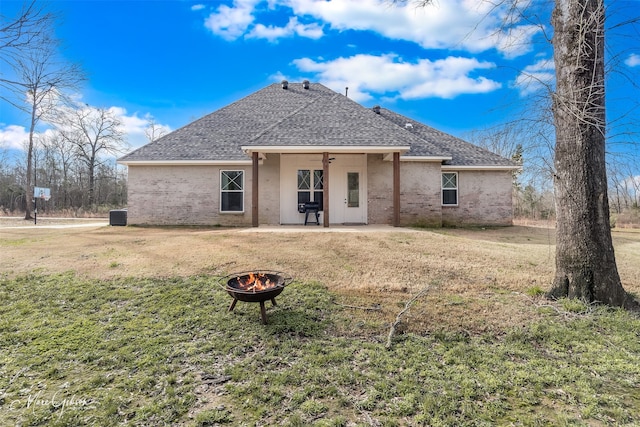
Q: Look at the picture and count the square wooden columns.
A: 3